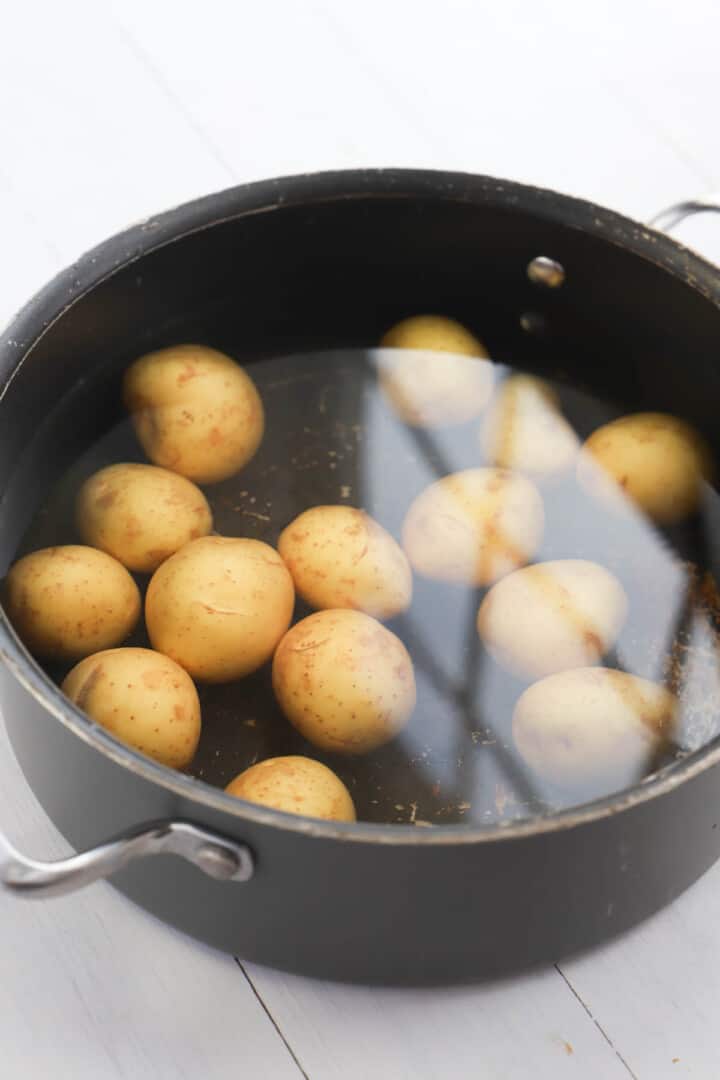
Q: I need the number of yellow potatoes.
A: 14